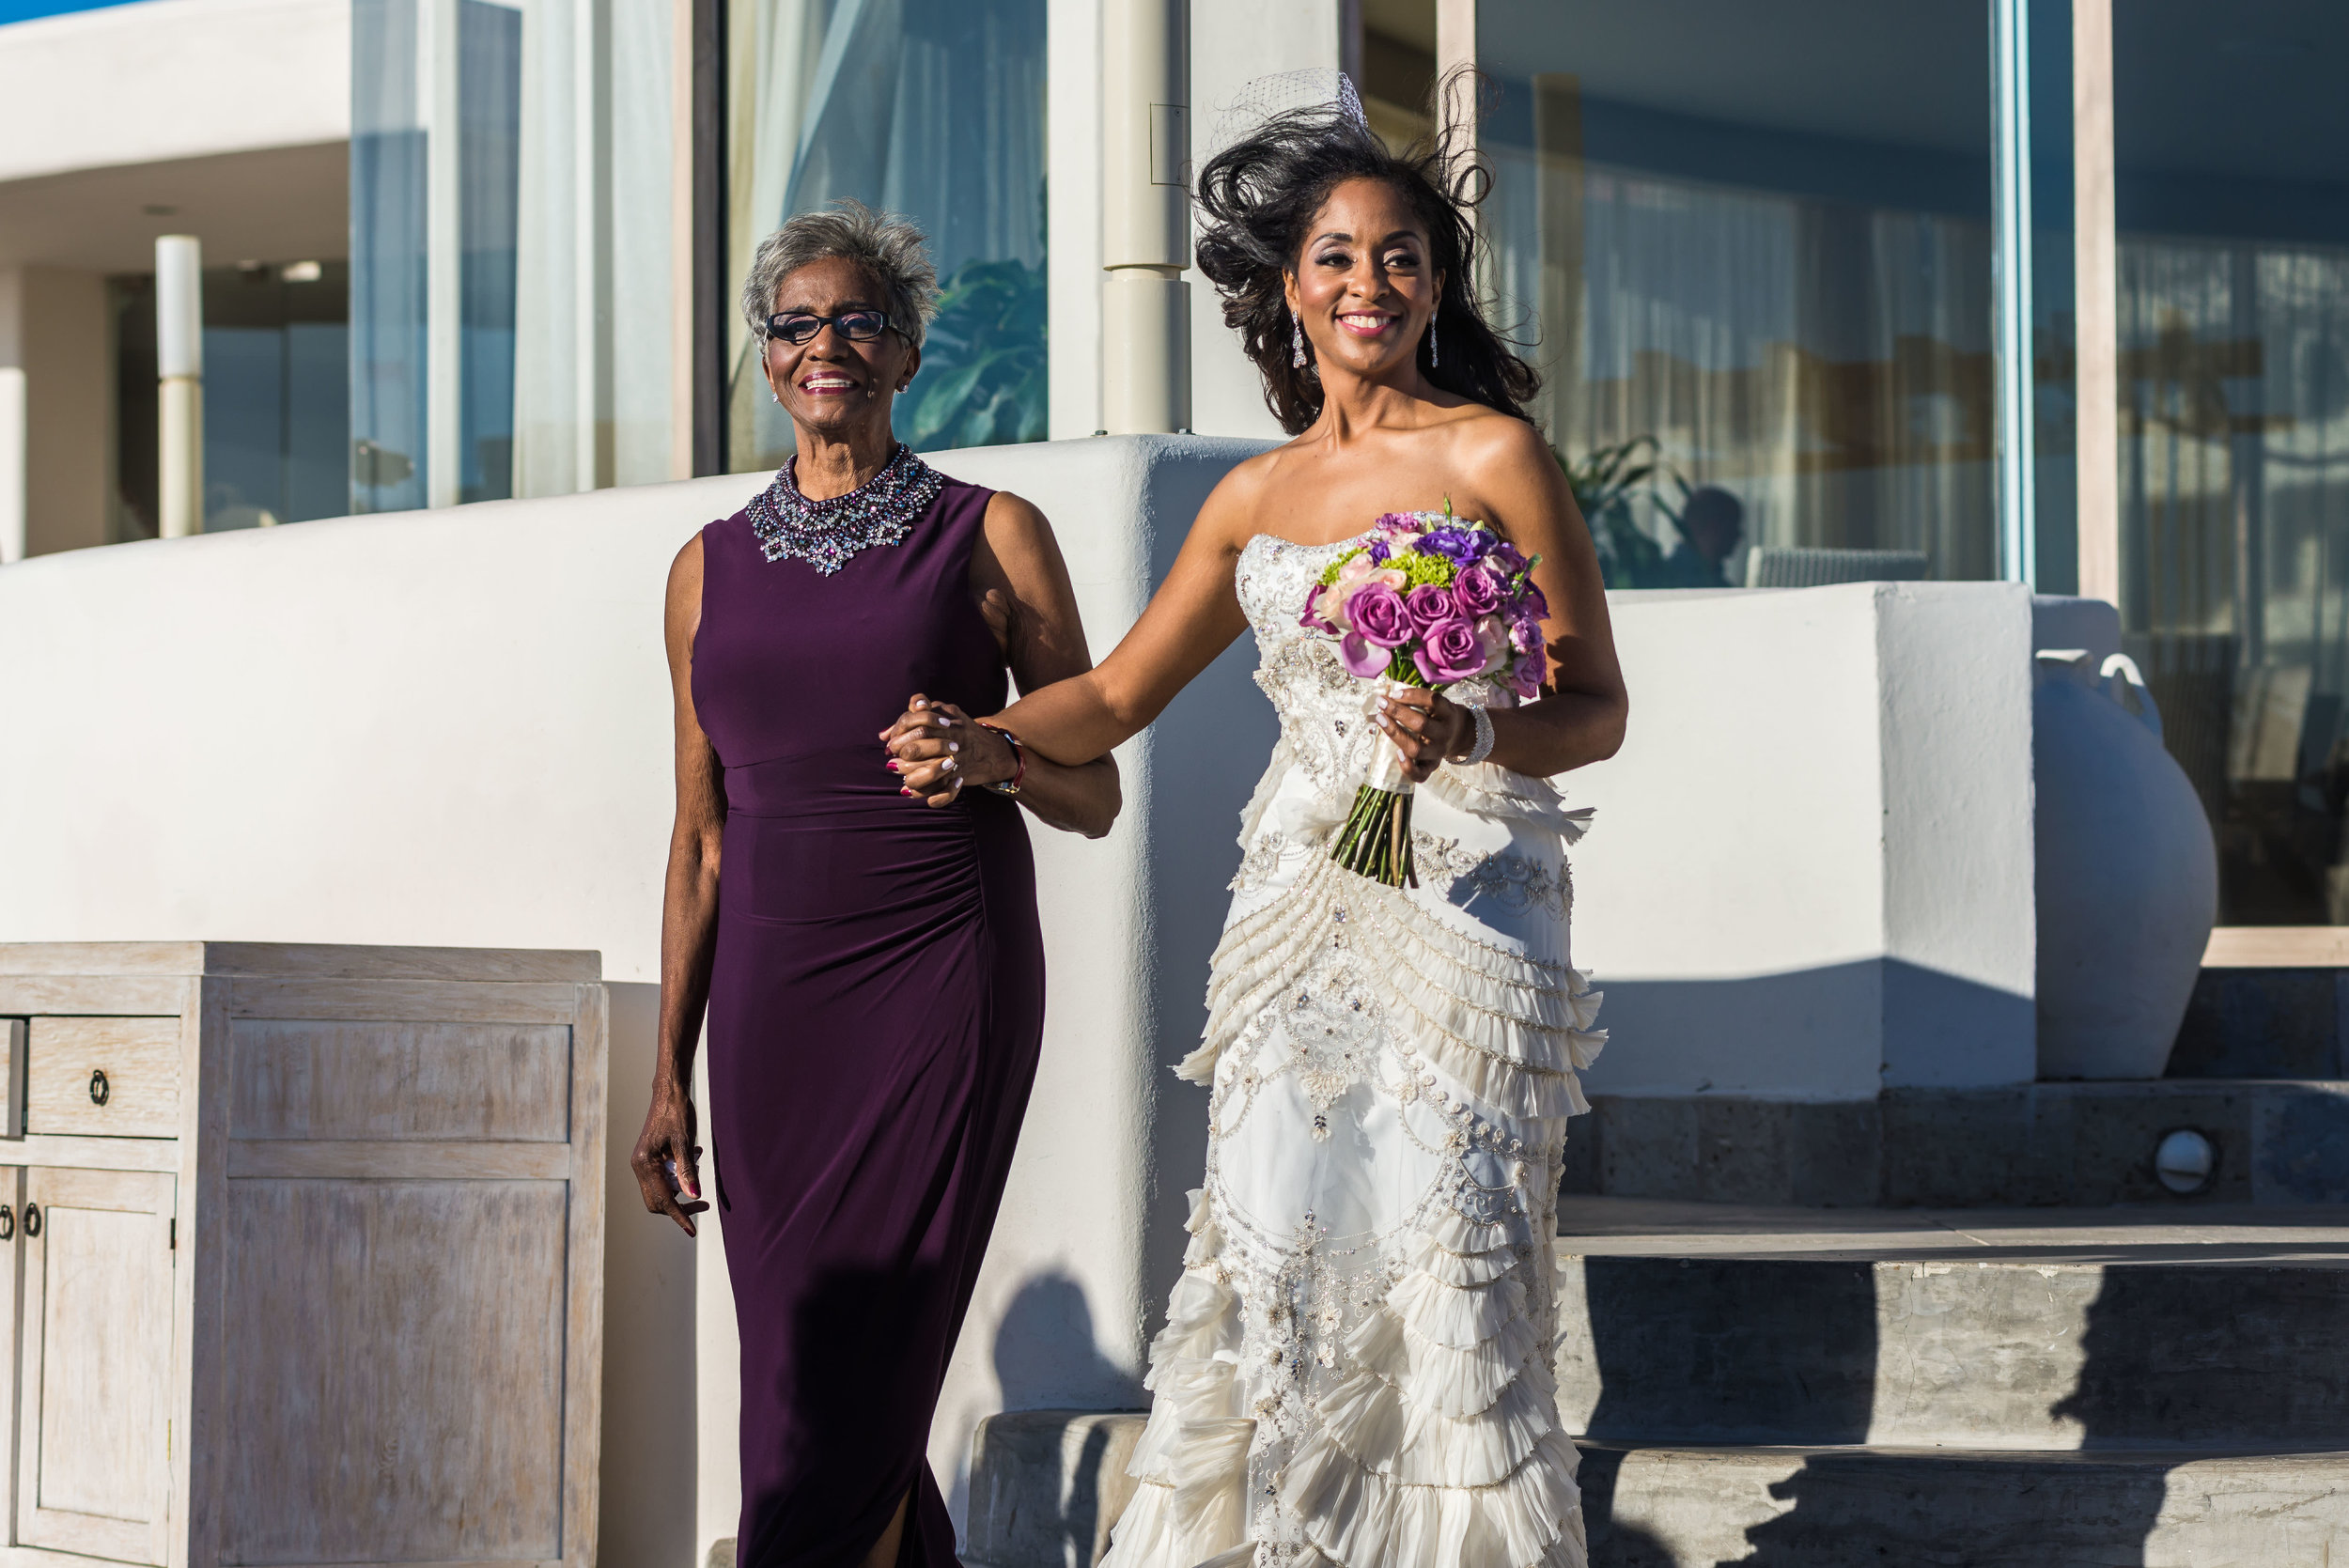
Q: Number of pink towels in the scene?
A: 0